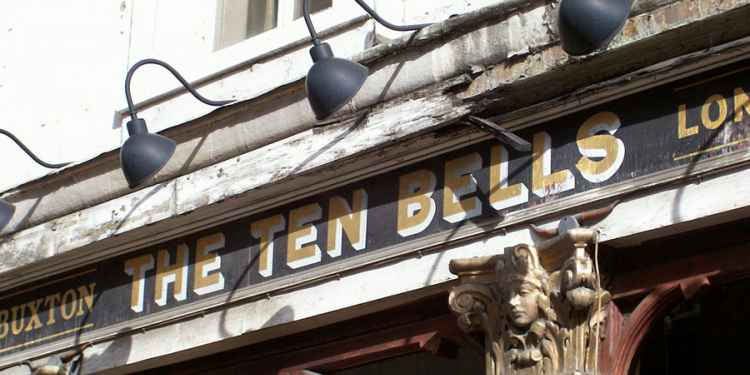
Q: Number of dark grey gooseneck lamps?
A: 4